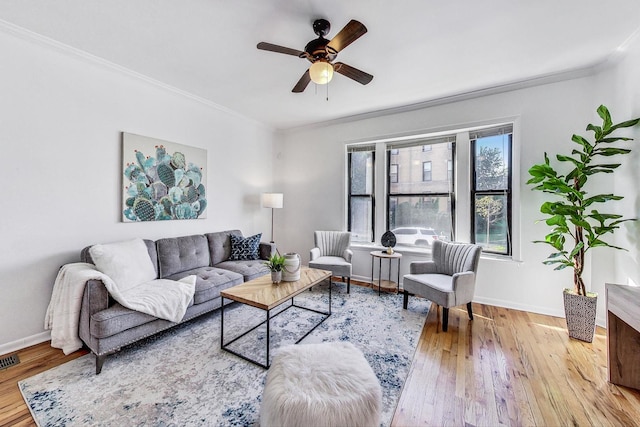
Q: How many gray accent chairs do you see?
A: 2